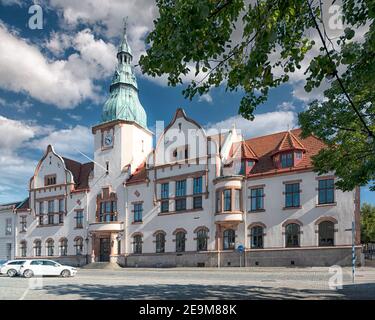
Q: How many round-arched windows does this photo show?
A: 13